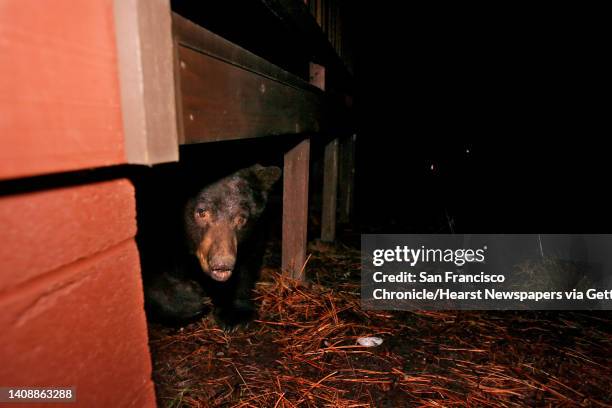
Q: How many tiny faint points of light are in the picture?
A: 2